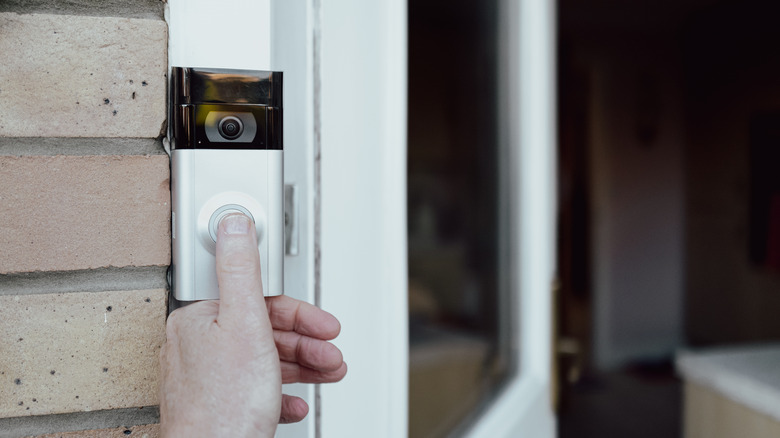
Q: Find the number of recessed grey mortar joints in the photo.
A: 4